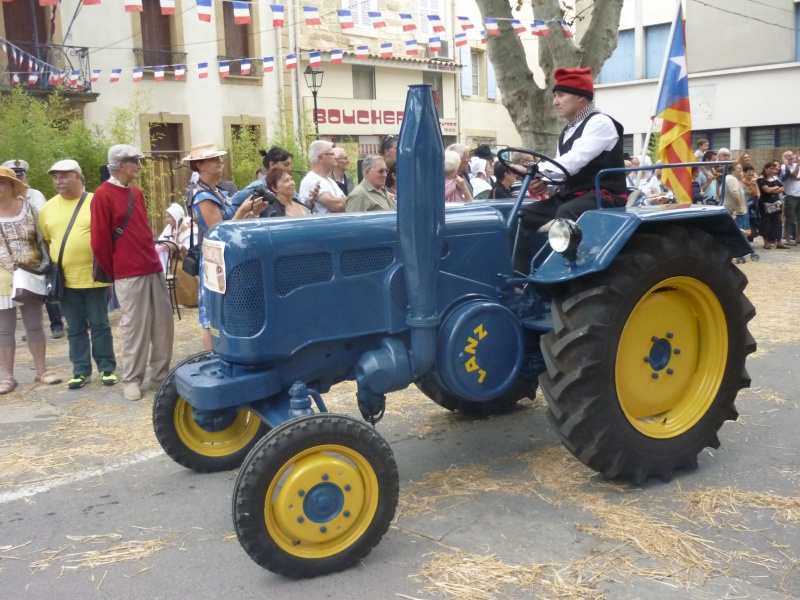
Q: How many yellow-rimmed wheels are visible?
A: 3